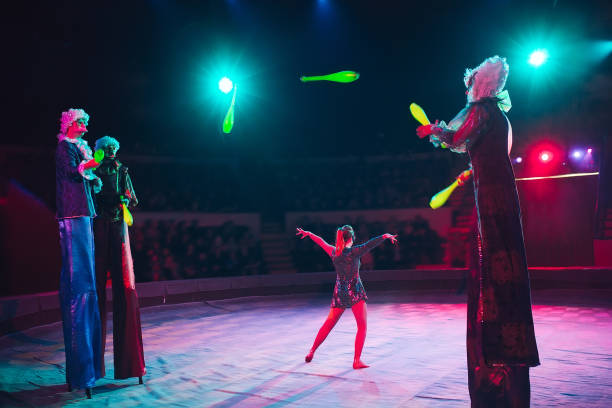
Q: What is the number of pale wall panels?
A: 2